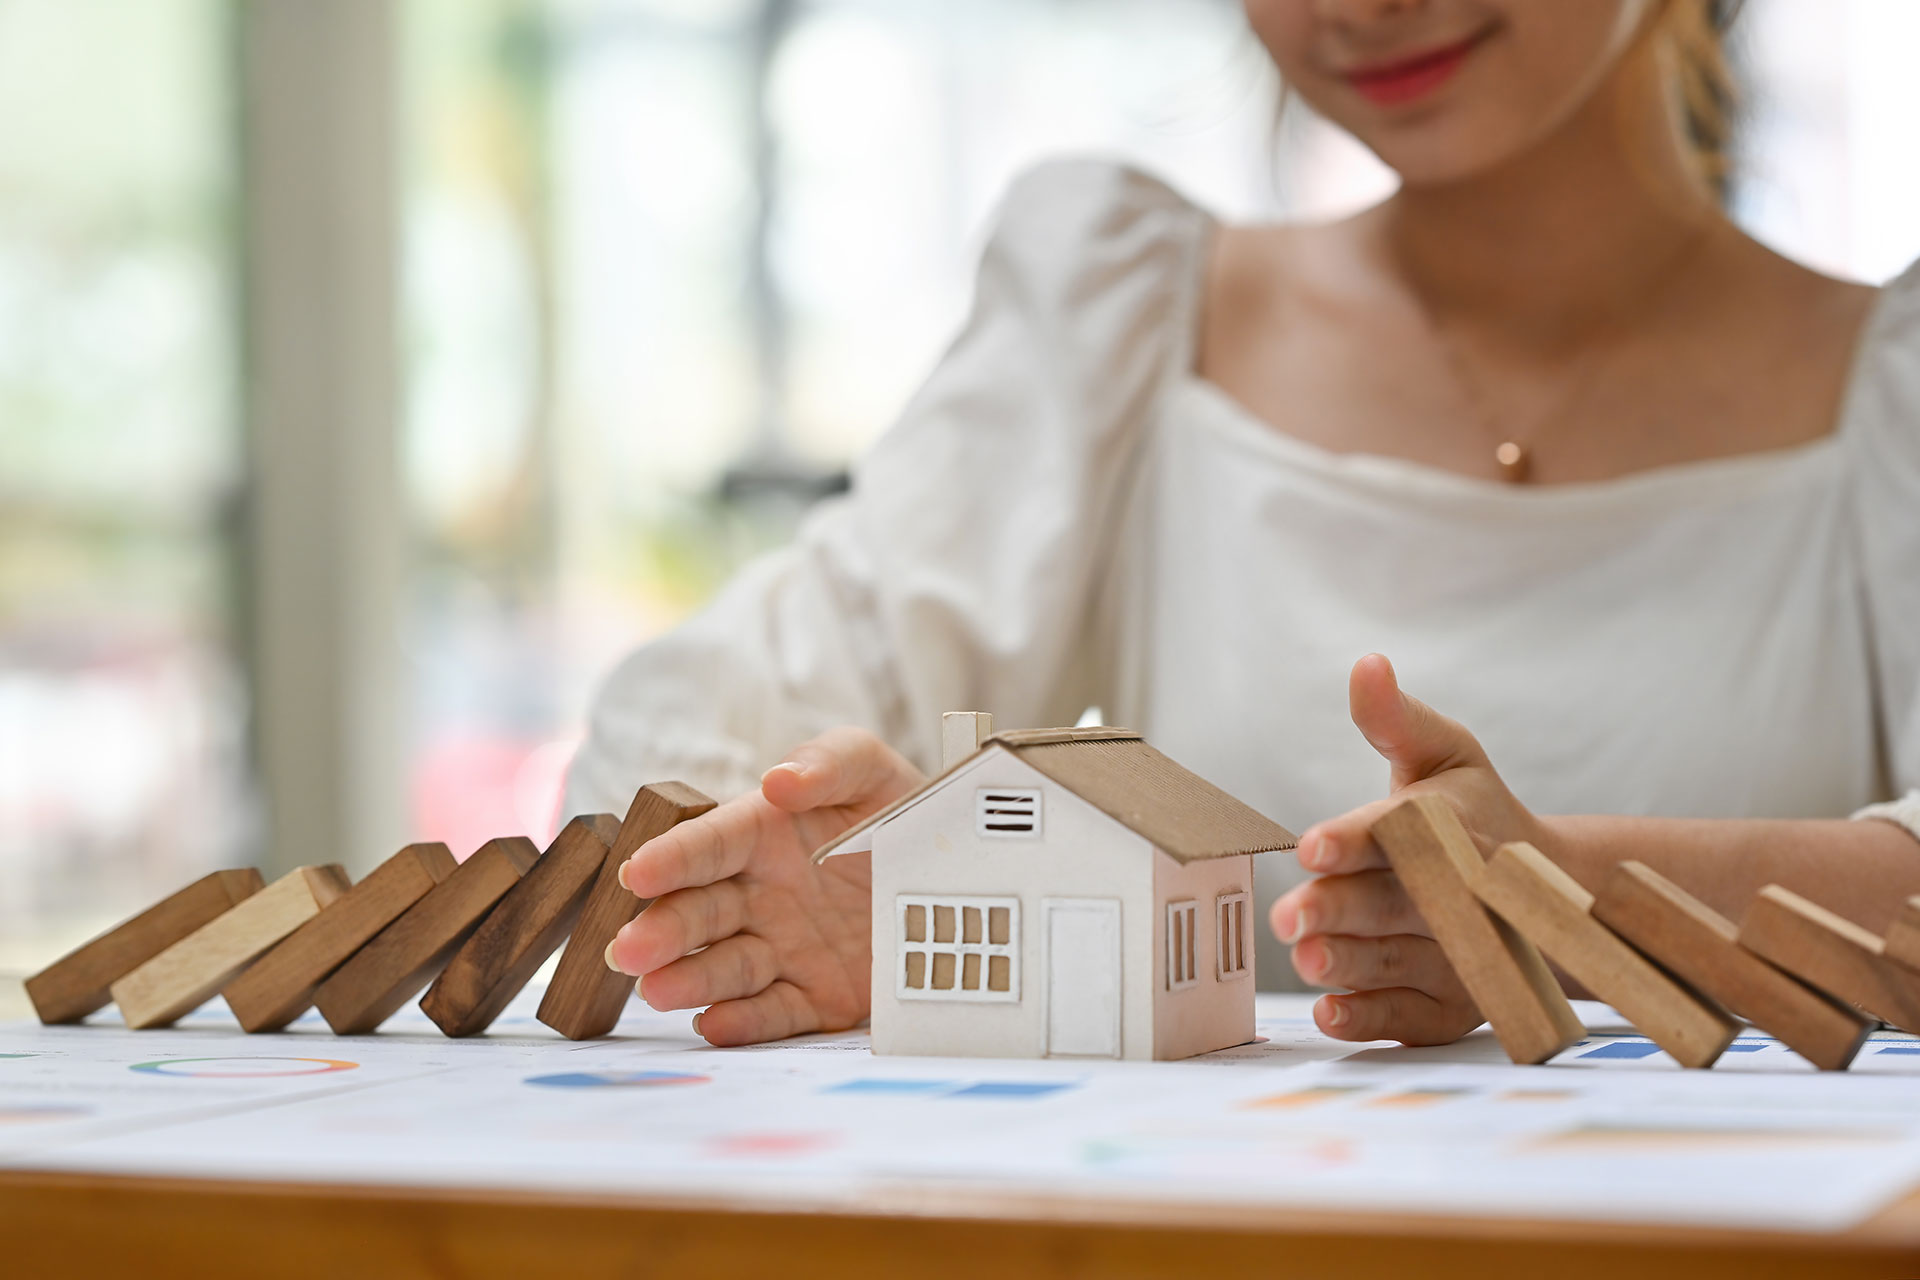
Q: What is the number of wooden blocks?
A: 11